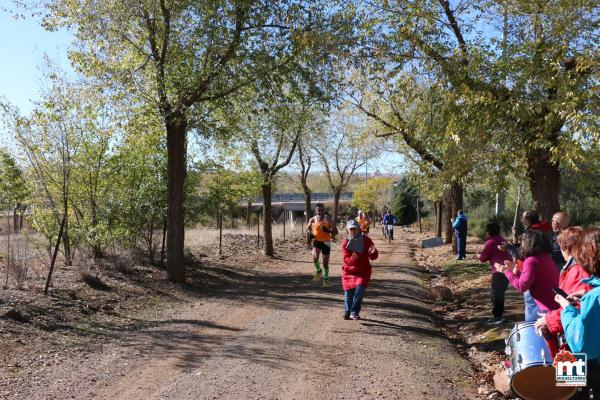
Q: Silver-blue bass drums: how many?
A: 1